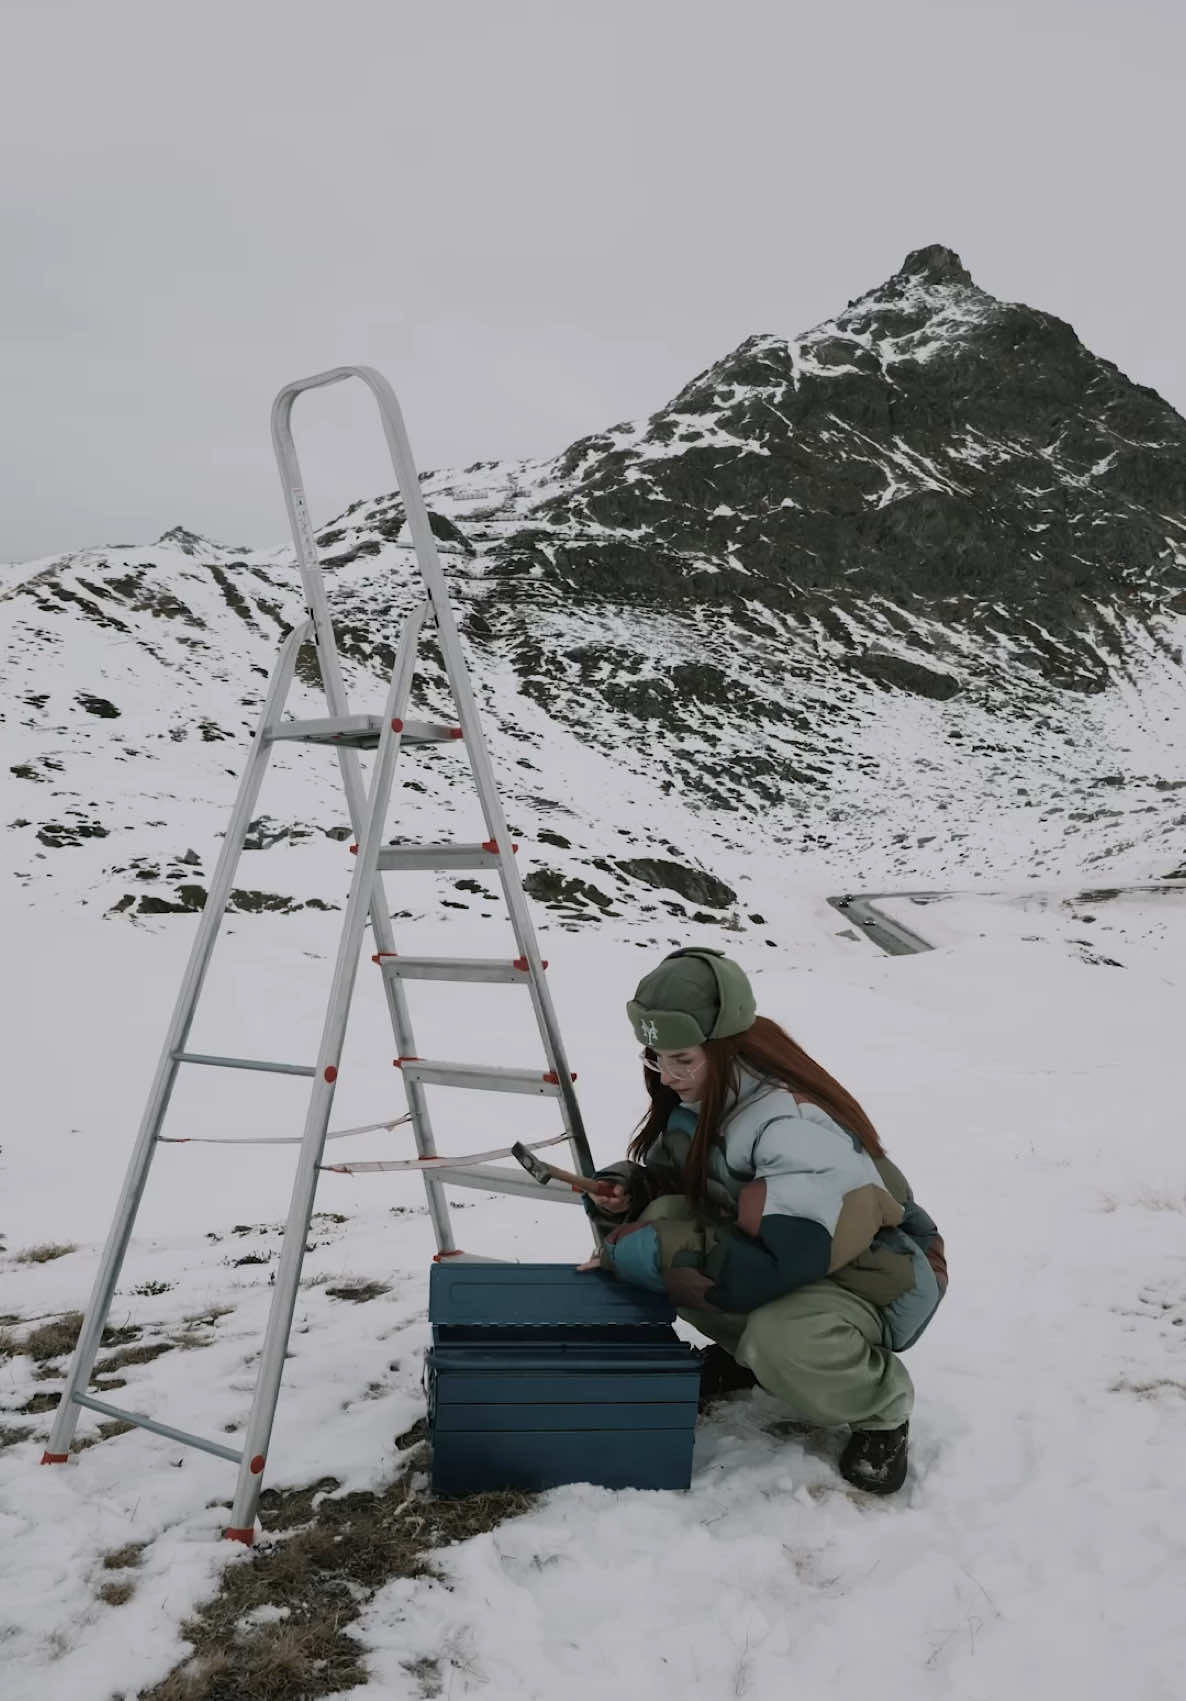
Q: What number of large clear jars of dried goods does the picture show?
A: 0